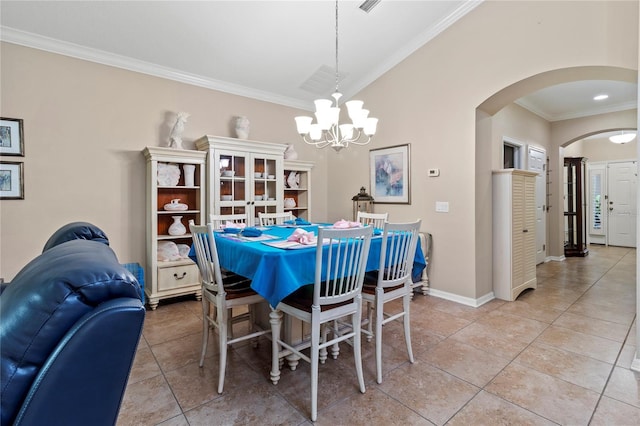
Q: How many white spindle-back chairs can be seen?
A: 6